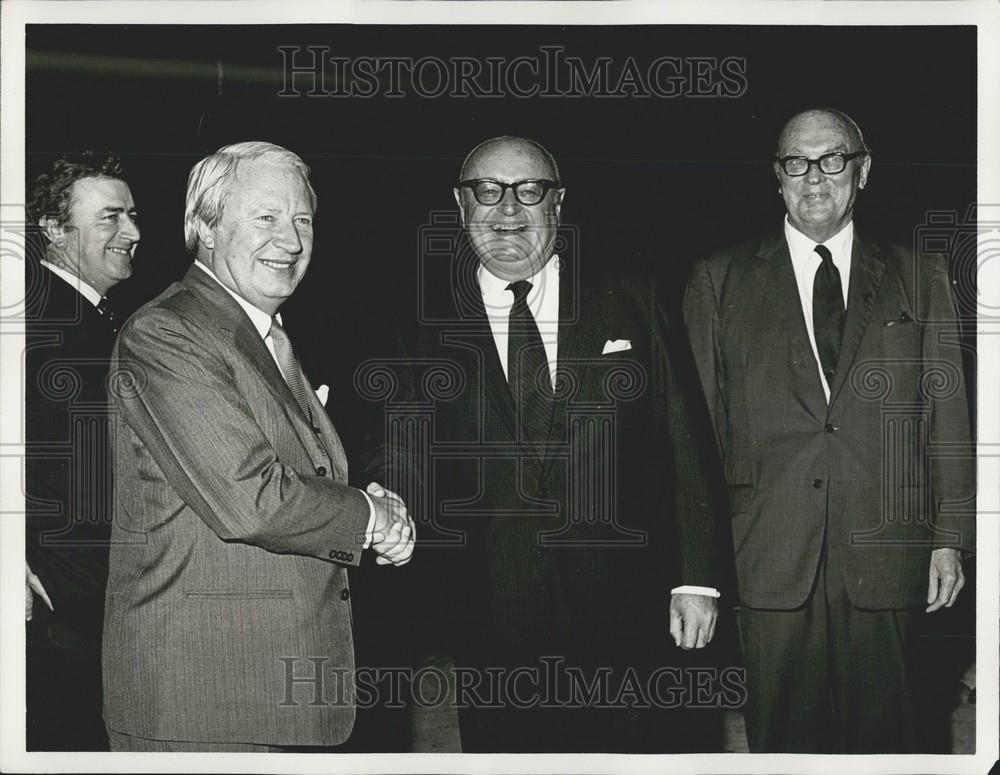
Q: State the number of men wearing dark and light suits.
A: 4